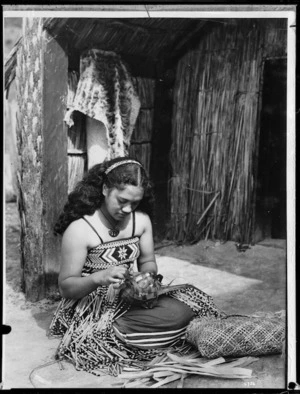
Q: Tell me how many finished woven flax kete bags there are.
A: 1